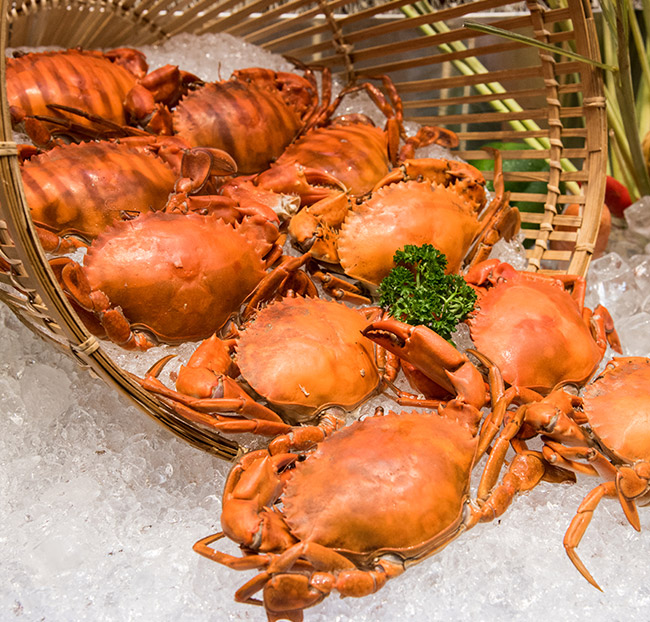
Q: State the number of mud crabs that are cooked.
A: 10